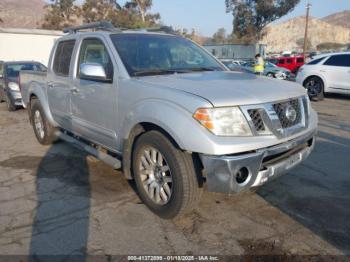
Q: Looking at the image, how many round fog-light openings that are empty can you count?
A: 1